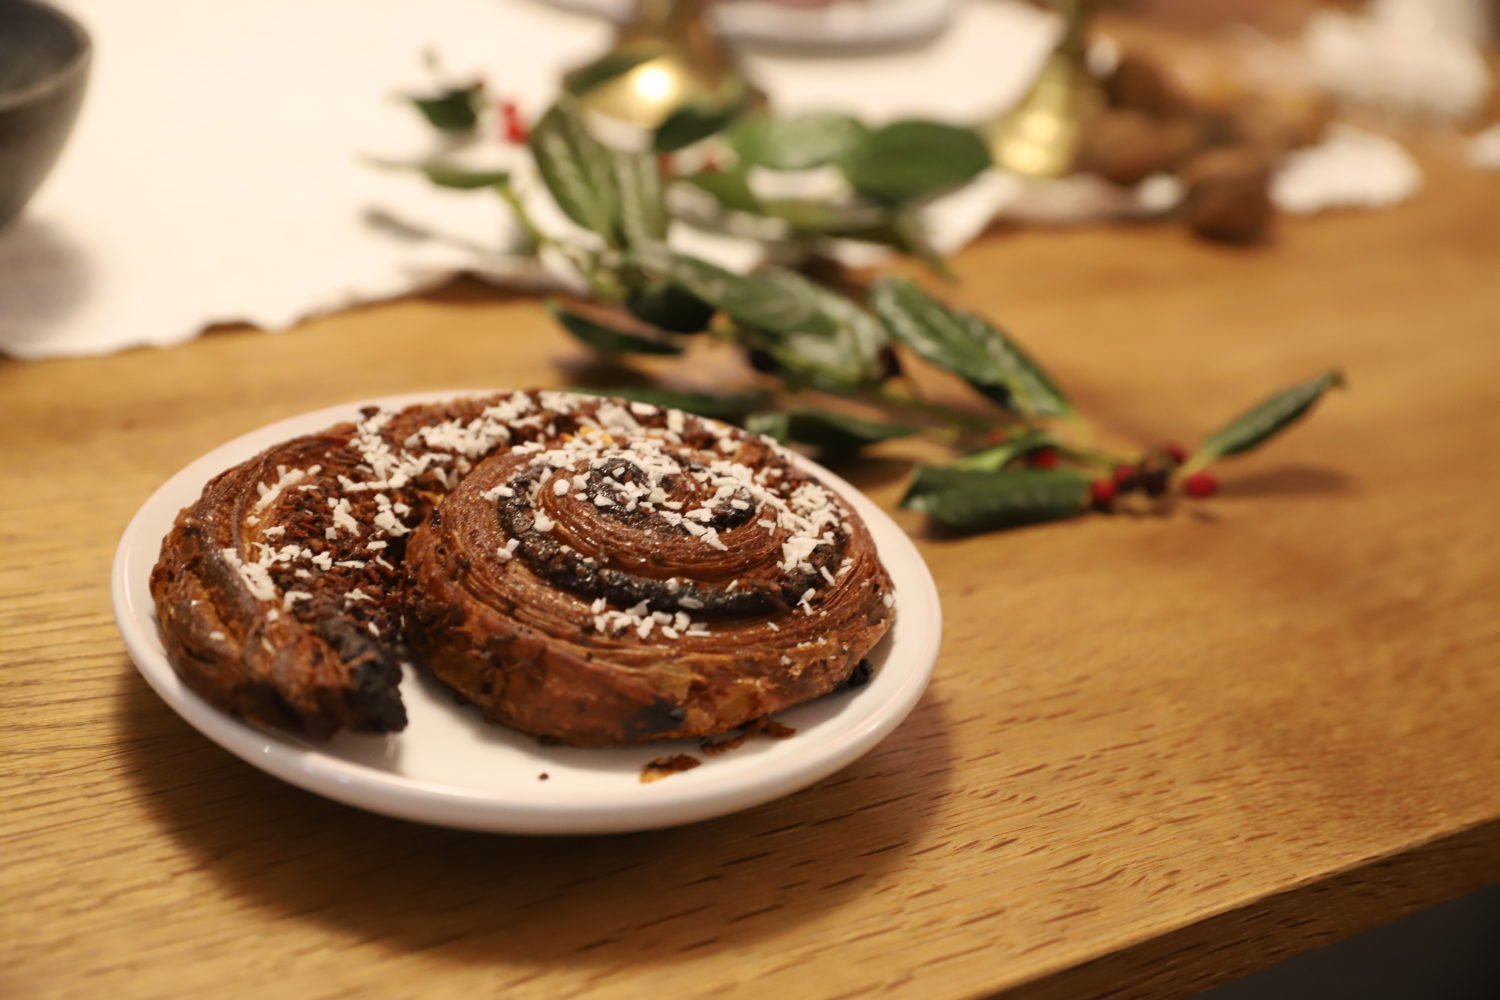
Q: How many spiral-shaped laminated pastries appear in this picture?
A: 1